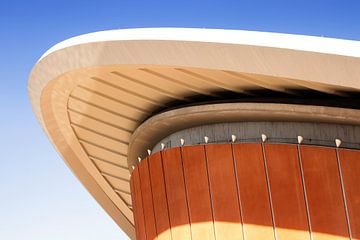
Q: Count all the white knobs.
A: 11